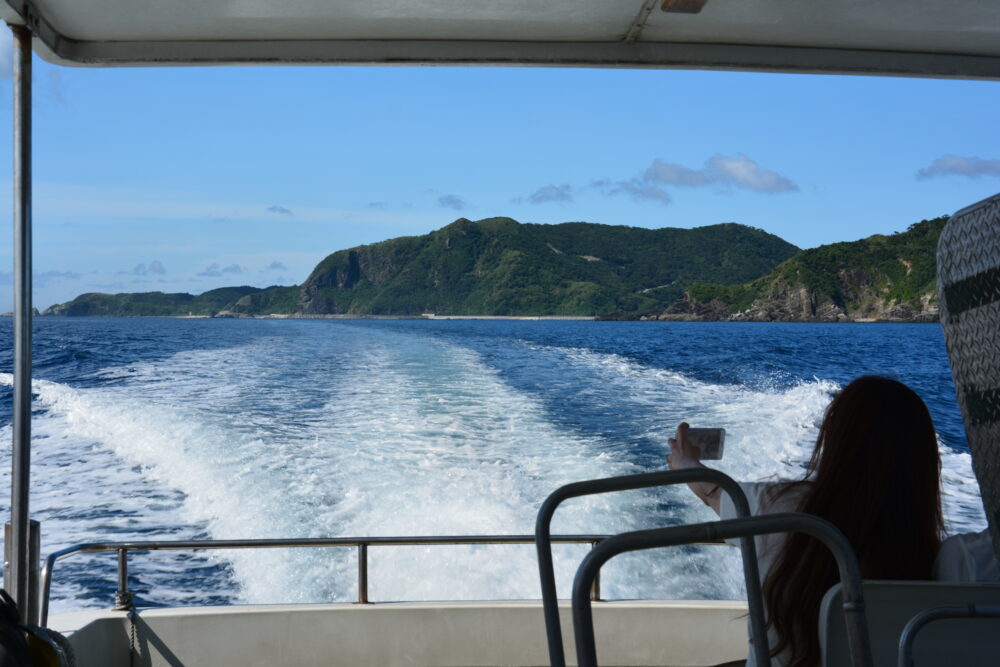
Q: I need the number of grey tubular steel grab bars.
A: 3